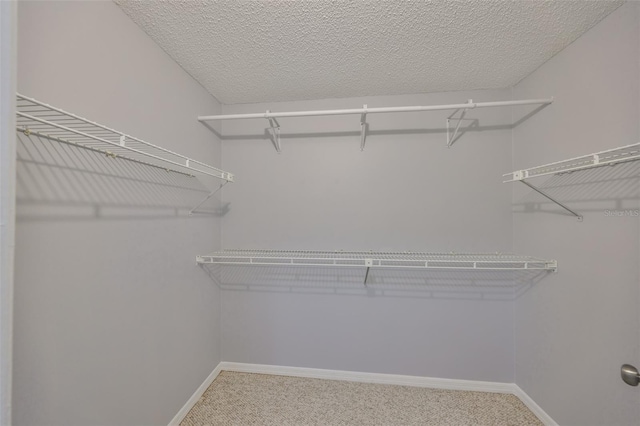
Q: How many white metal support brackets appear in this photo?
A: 6